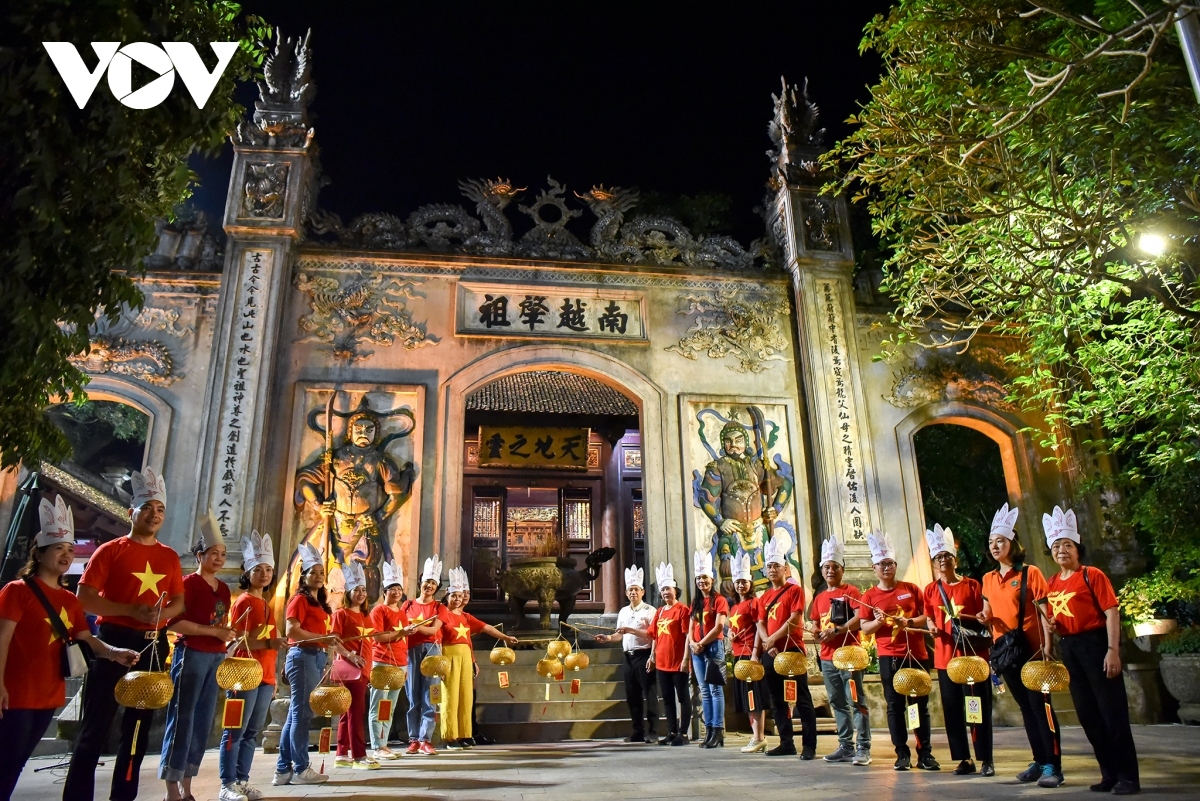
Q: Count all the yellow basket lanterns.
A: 15